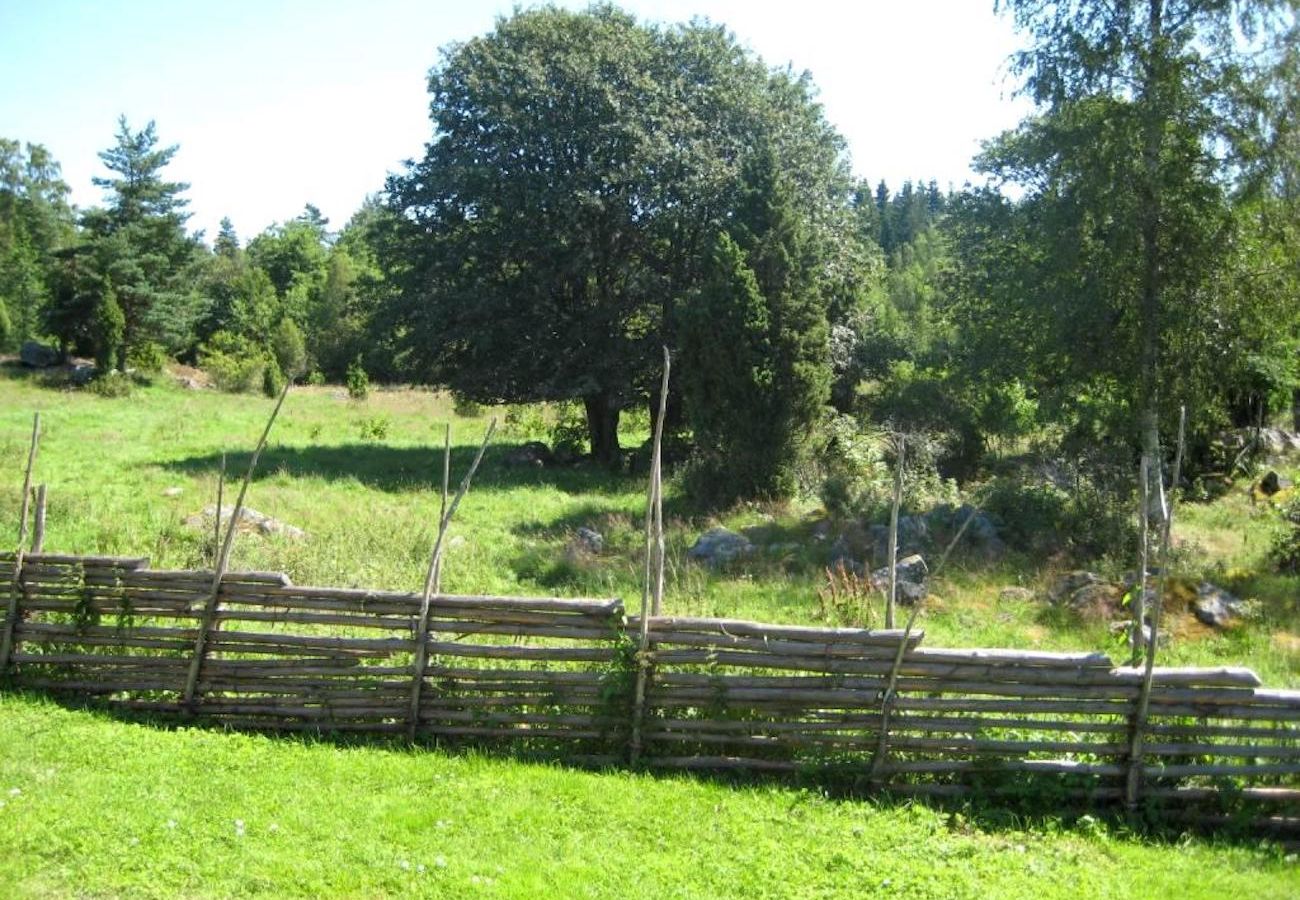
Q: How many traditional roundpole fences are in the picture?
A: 1